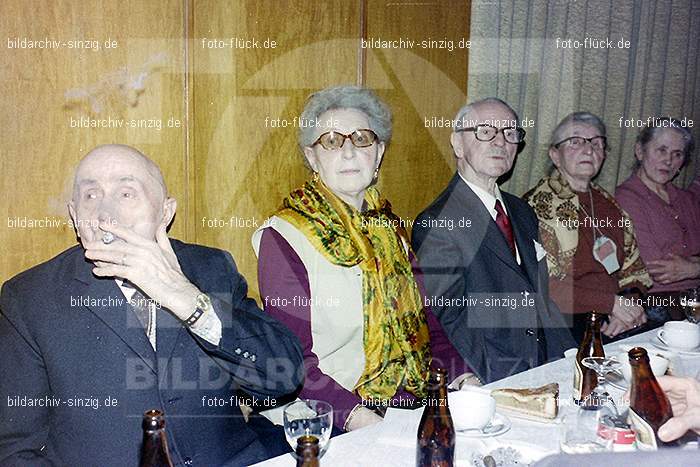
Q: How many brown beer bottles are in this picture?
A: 5